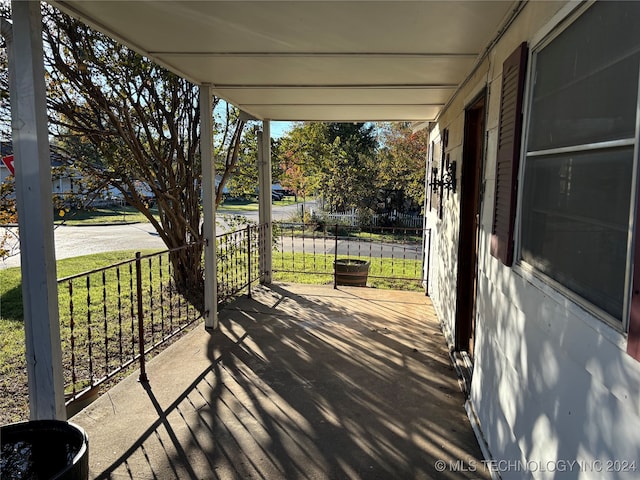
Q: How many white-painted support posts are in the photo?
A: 3